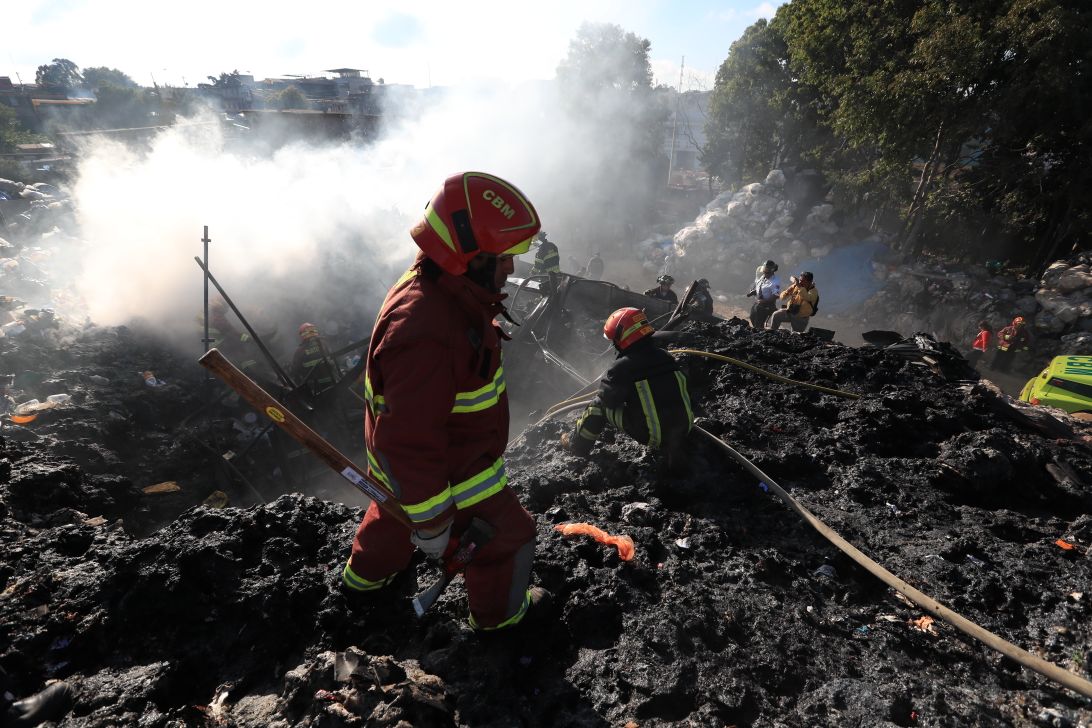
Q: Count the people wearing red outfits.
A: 3